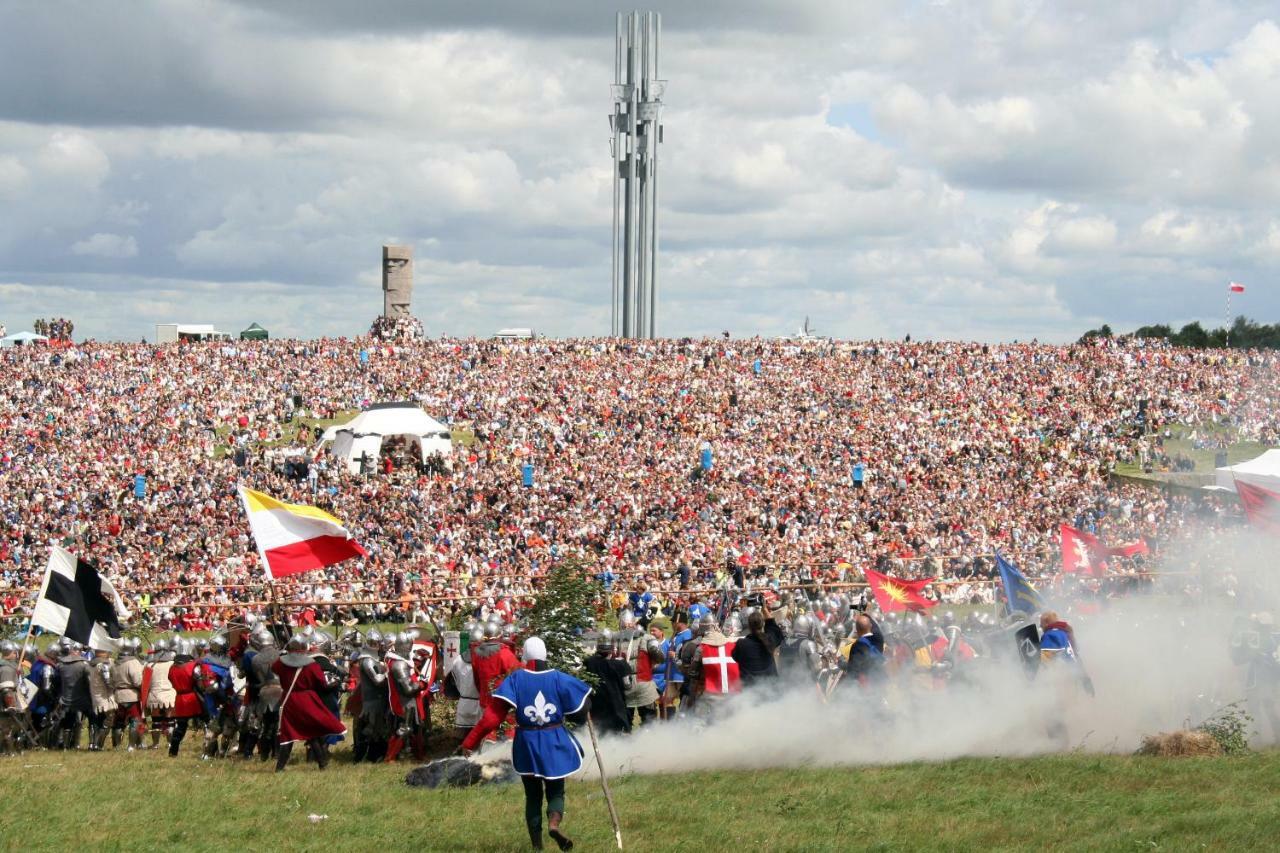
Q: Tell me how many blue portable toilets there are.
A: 6